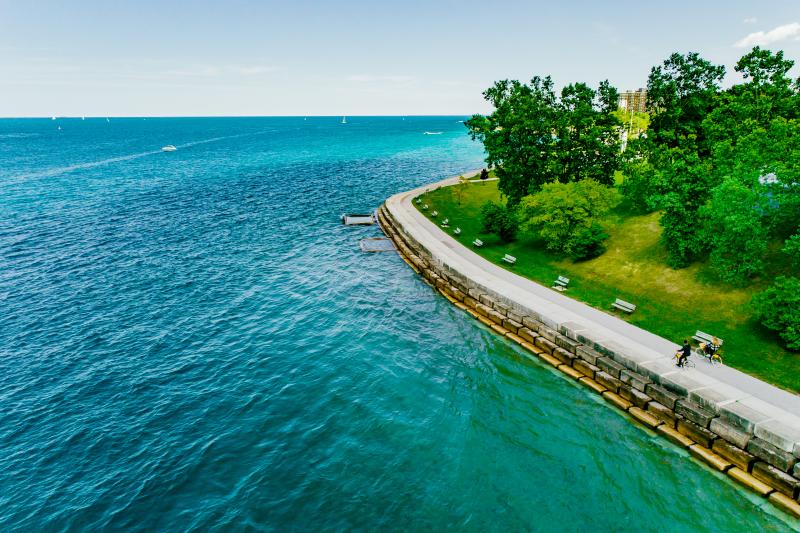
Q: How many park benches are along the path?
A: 10